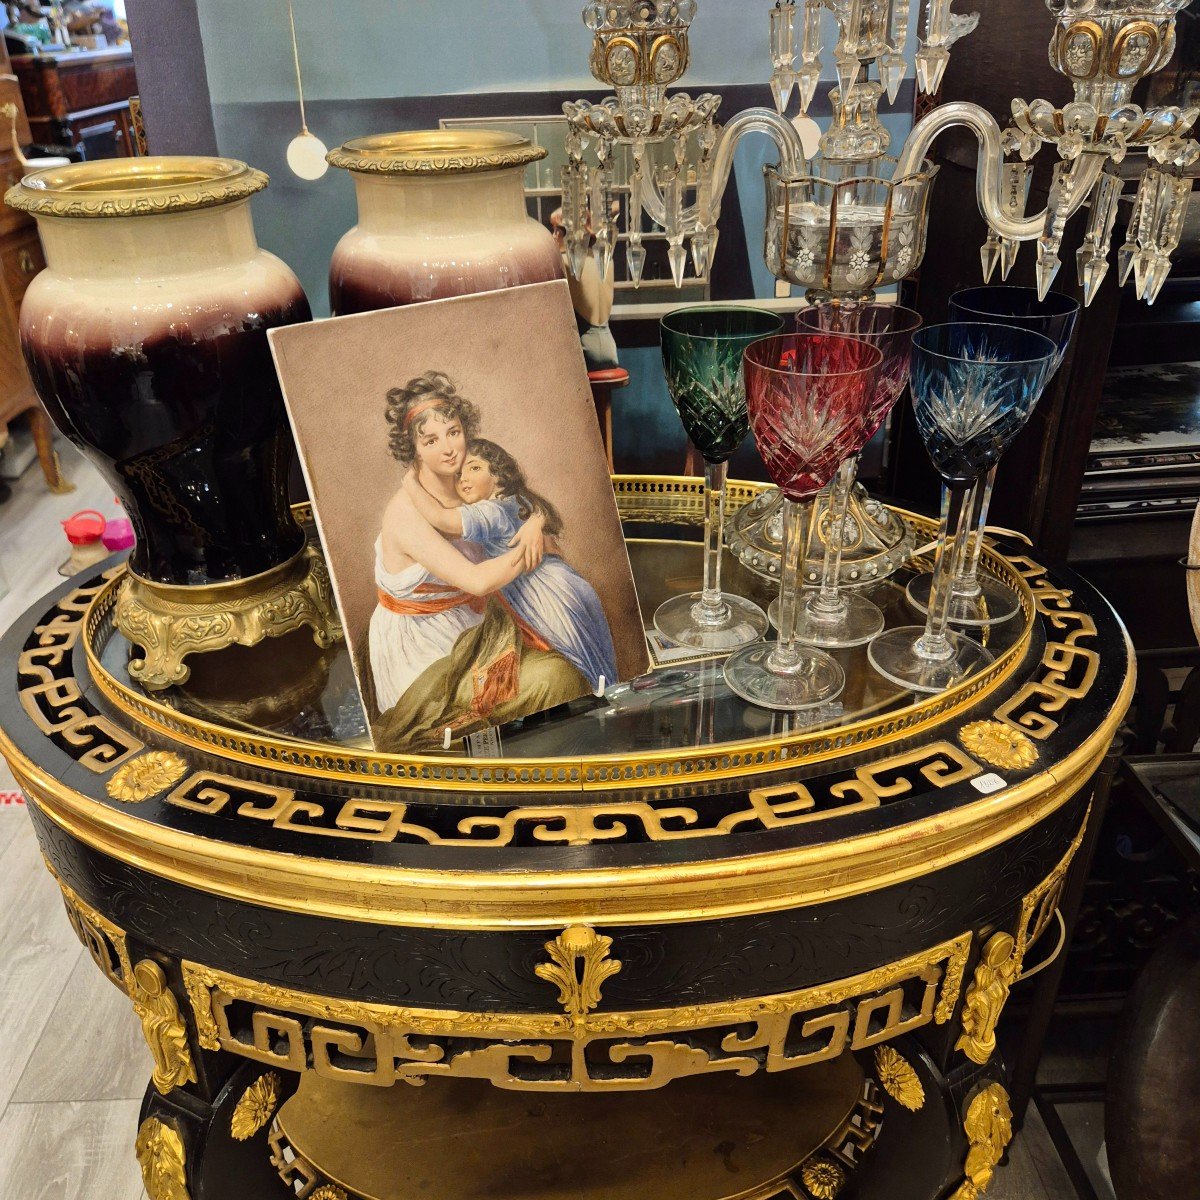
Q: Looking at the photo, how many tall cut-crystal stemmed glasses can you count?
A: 5